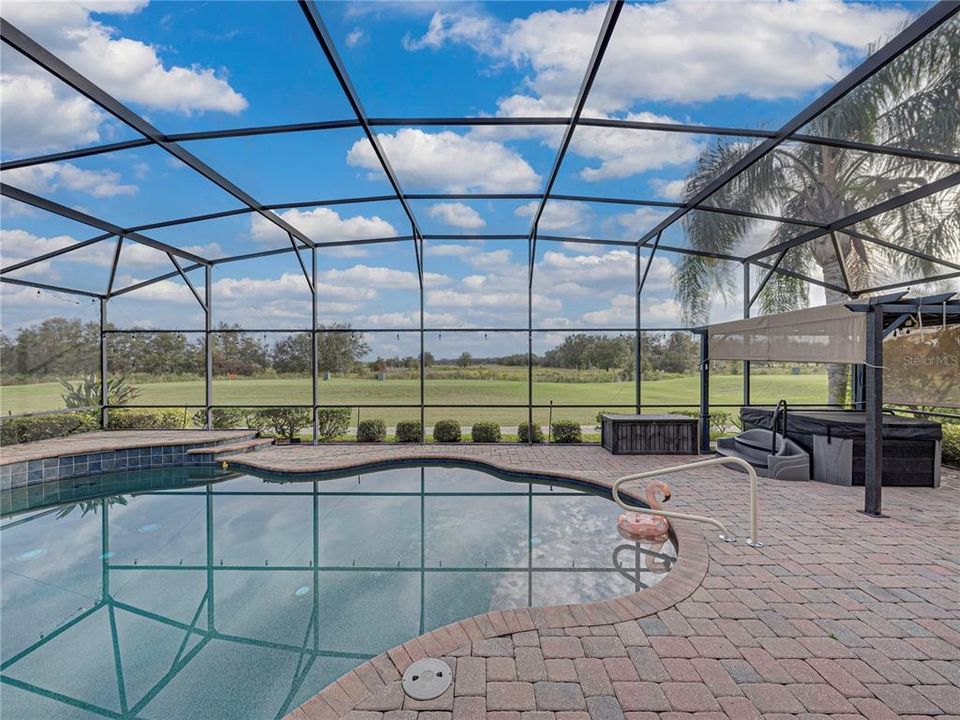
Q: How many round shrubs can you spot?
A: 6